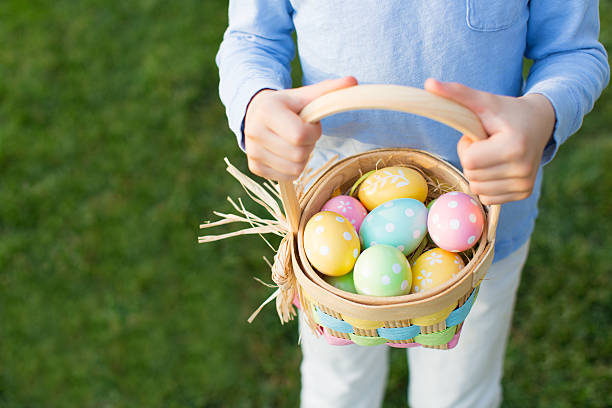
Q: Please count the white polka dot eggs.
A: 4